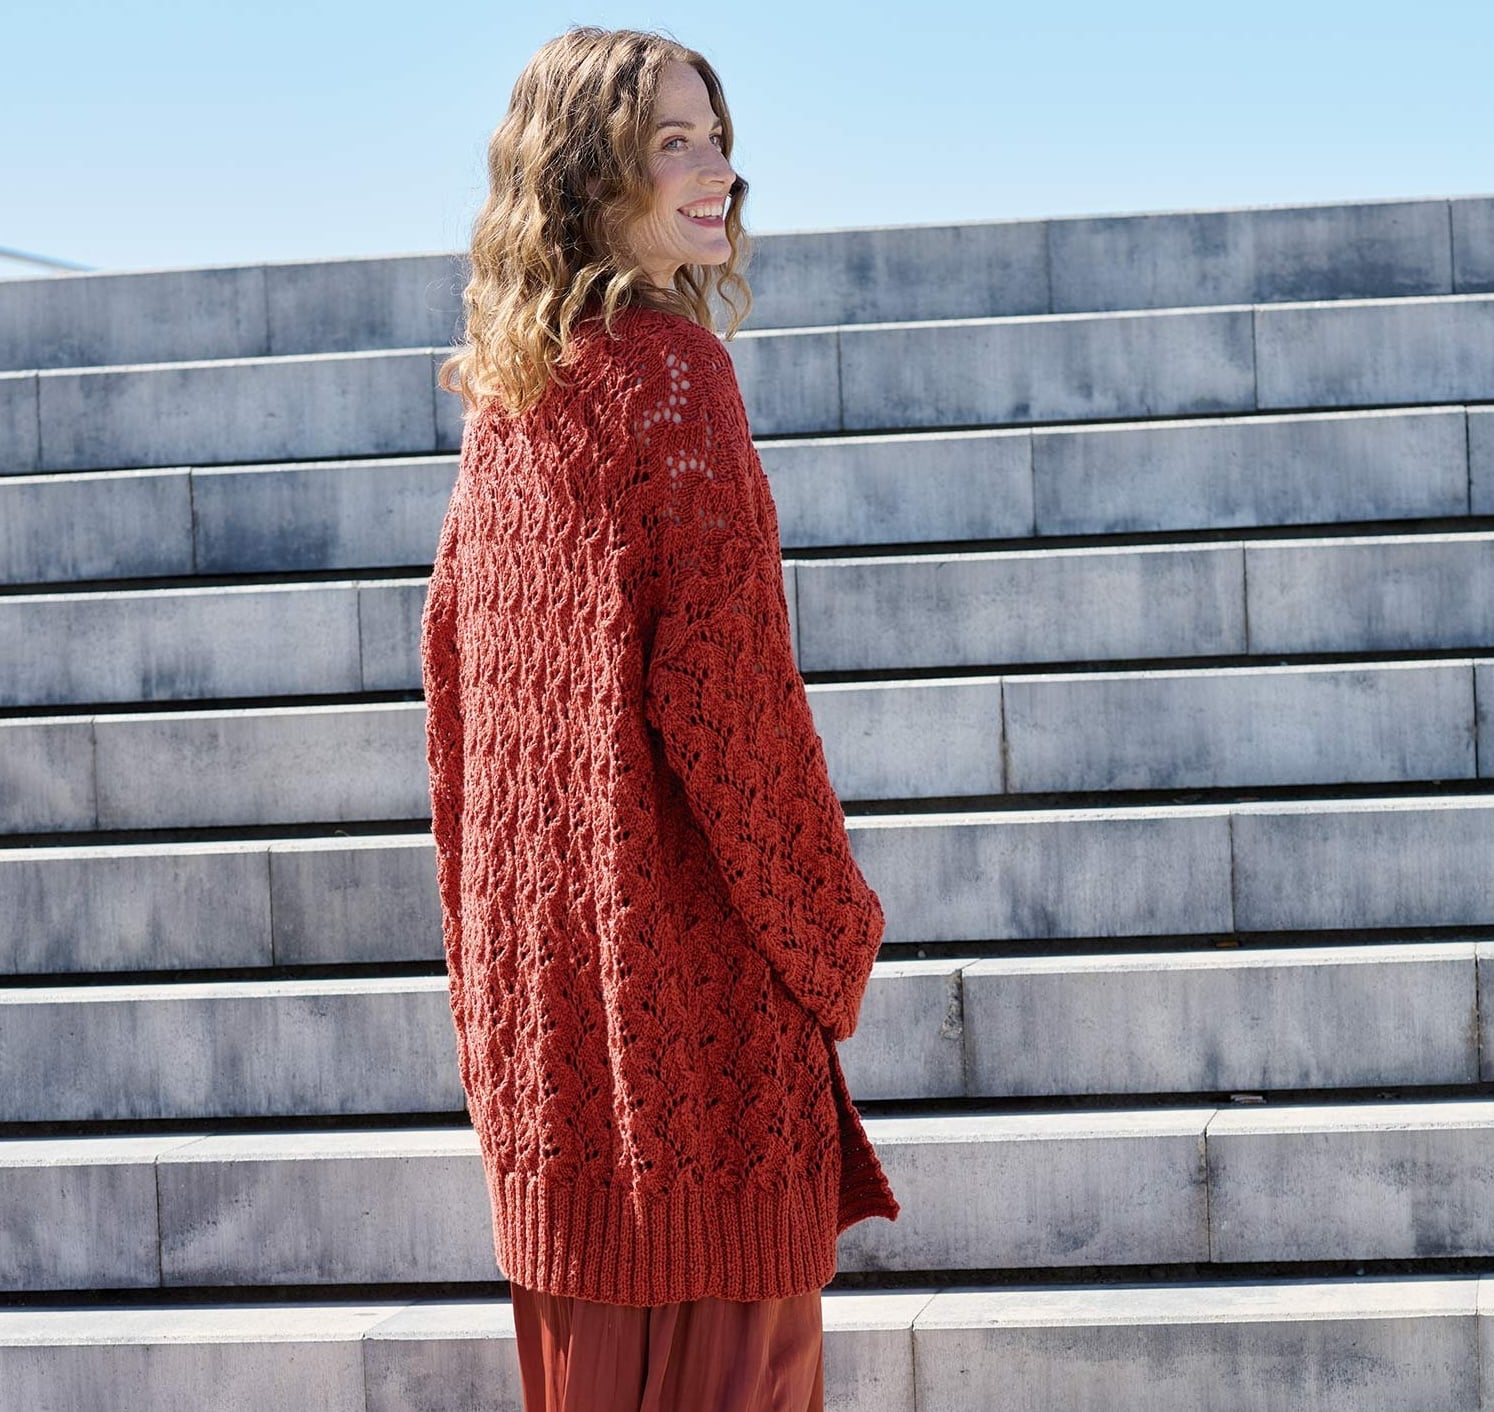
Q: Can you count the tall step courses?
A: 9